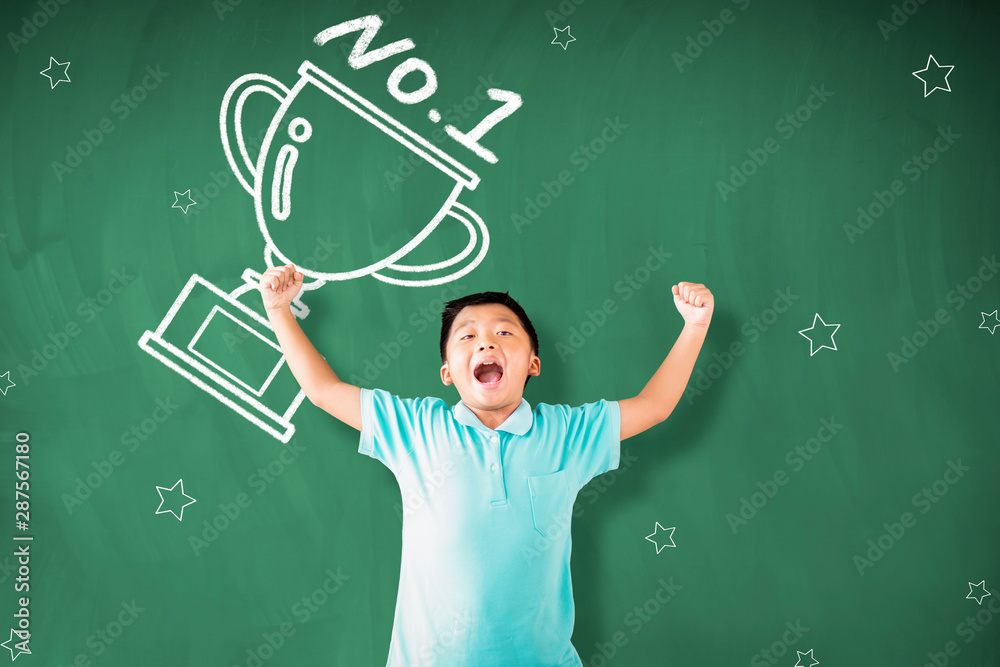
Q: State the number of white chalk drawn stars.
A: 12